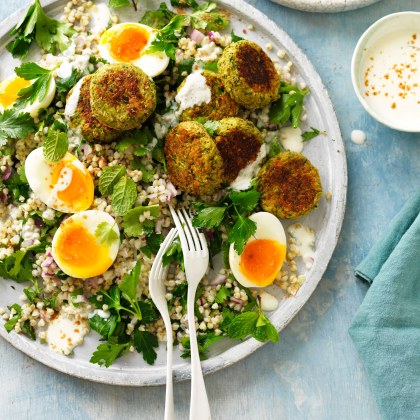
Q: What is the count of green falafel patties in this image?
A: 7